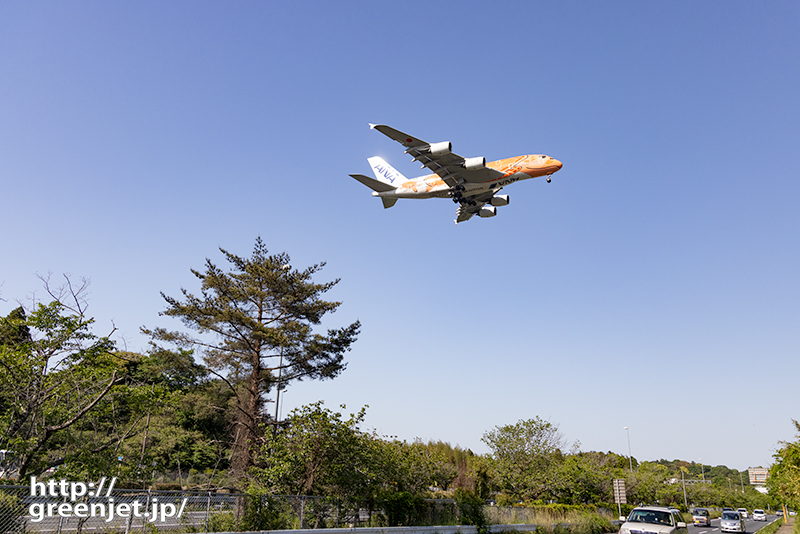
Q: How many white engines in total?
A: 4